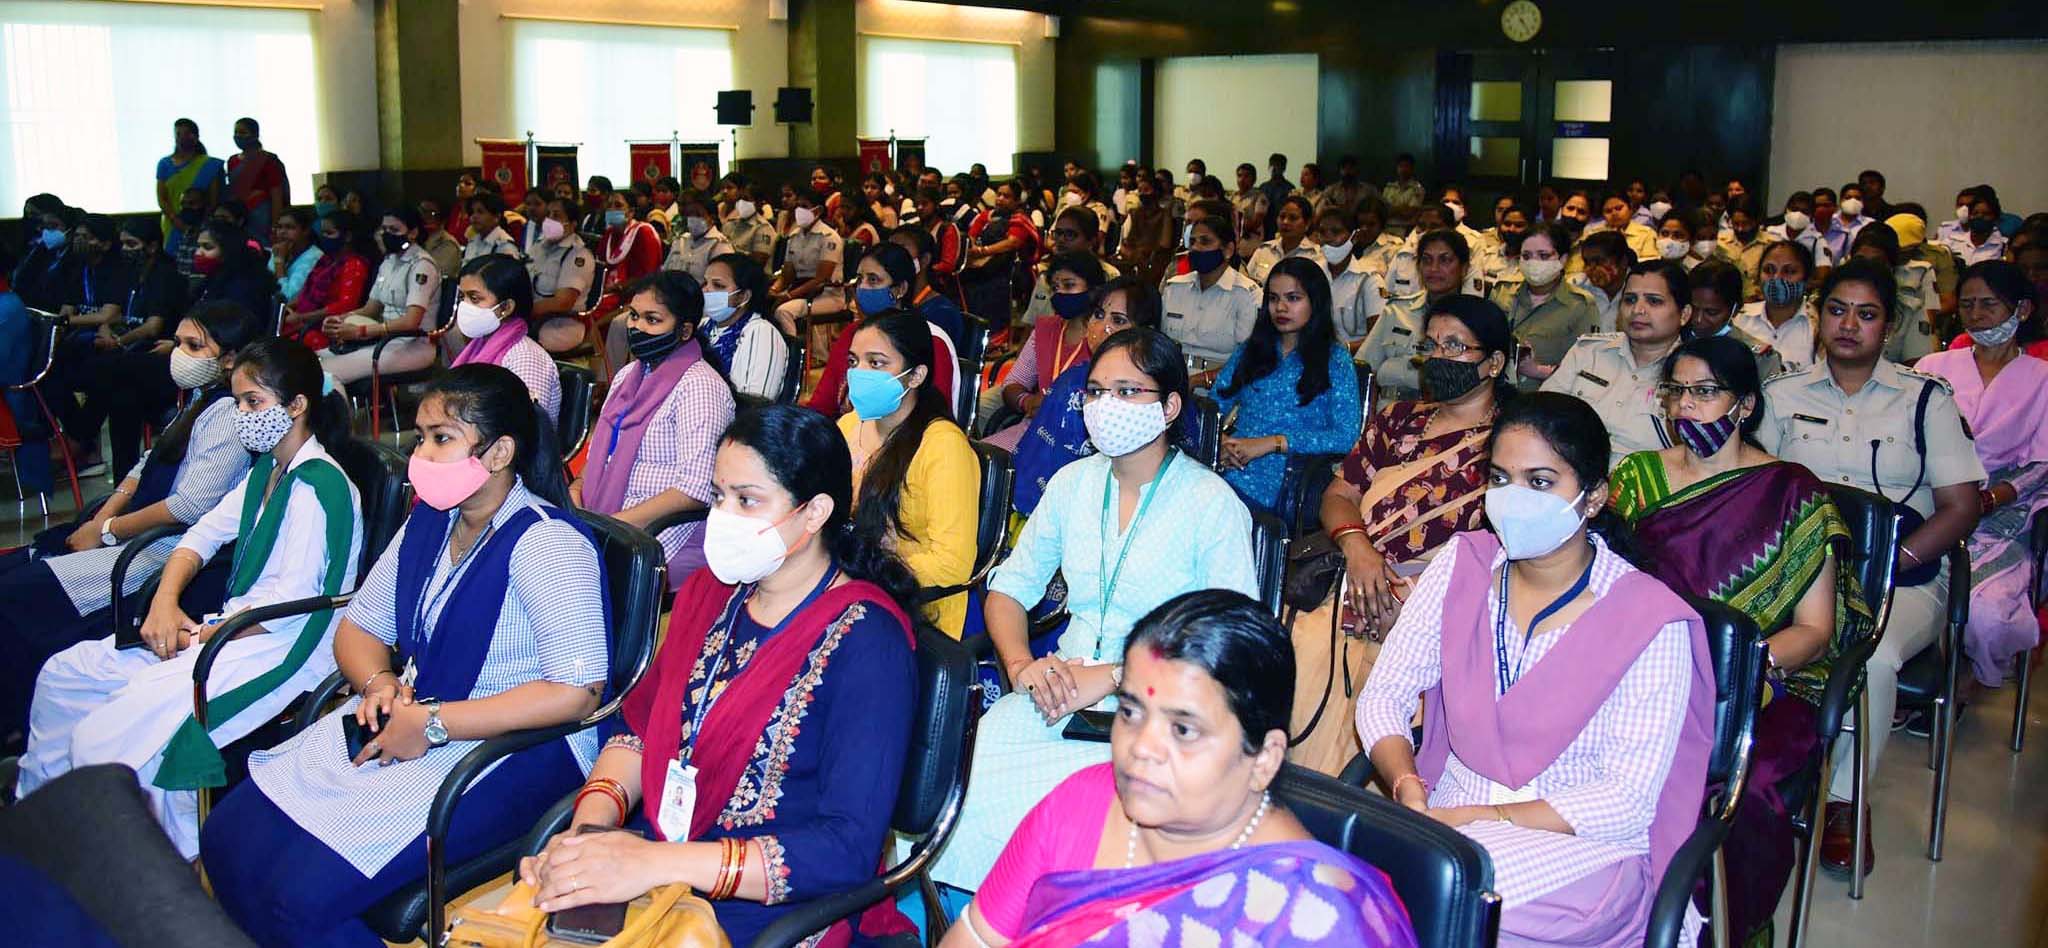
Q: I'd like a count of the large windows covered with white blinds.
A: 3